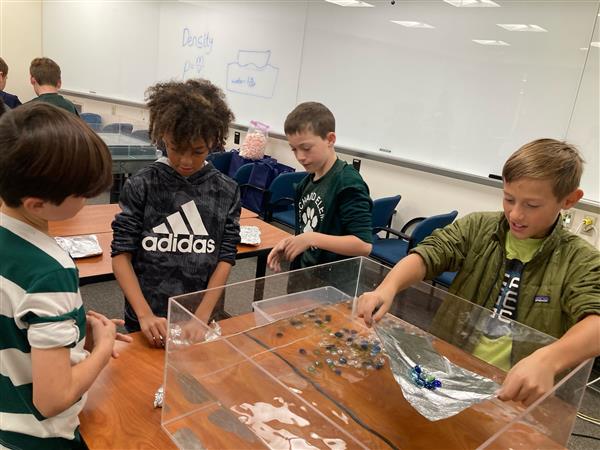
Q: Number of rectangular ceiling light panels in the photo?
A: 5